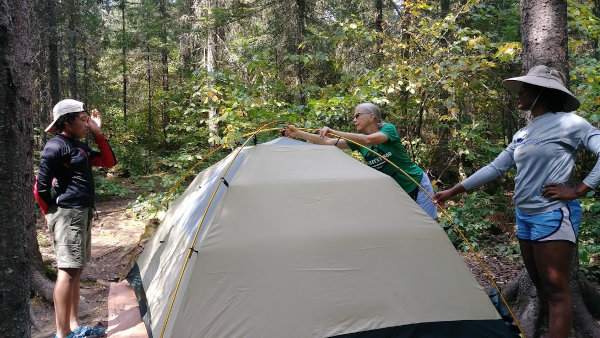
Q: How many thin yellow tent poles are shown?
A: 2